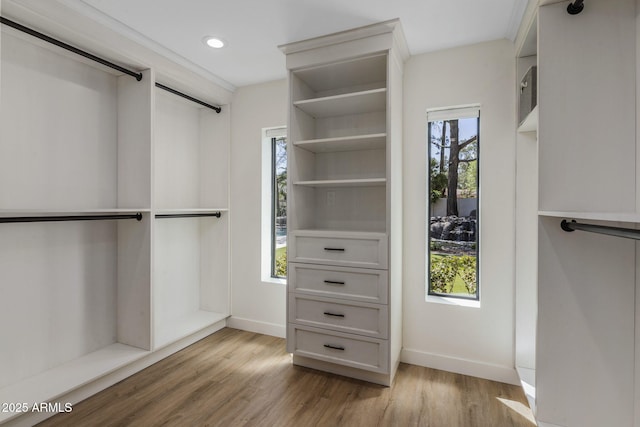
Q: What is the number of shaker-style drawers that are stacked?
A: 4